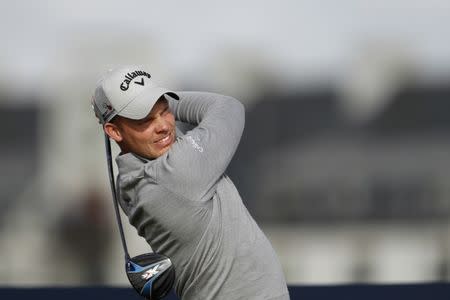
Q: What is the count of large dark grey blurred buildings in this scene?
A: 2